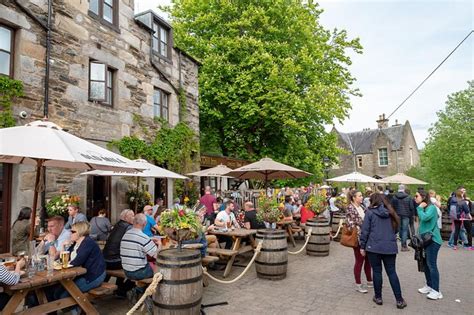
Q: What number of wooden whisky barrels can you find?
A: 4